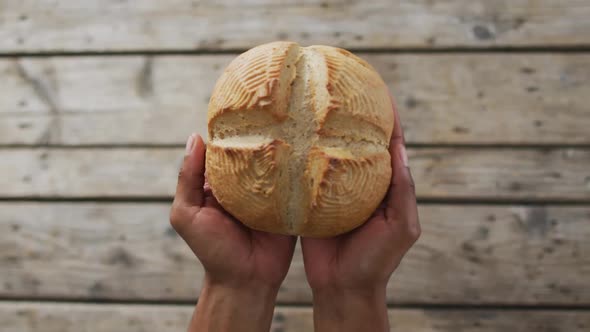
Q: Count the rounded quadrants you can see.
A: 4